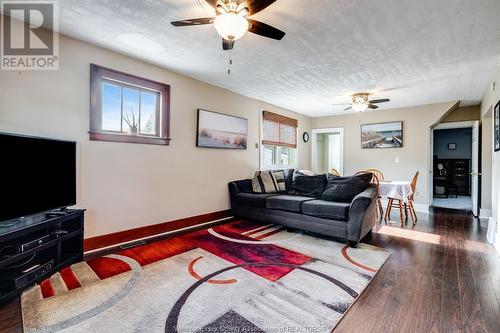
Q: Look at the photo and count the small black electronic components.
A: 2